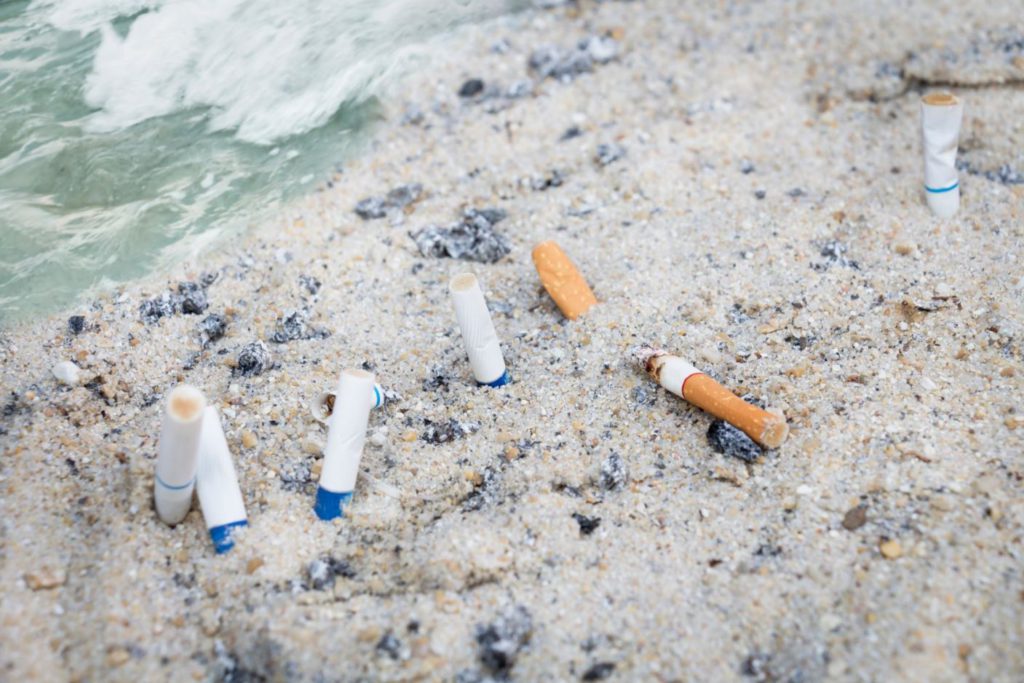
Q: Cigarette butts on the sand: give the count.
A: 8